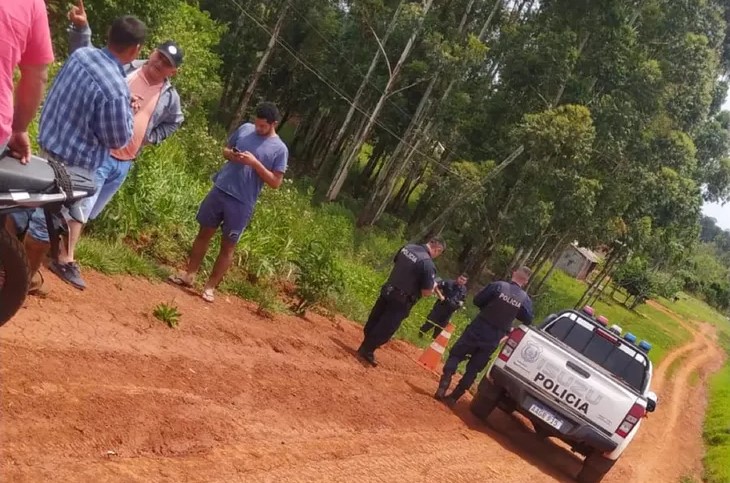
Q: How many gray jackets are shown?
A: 1